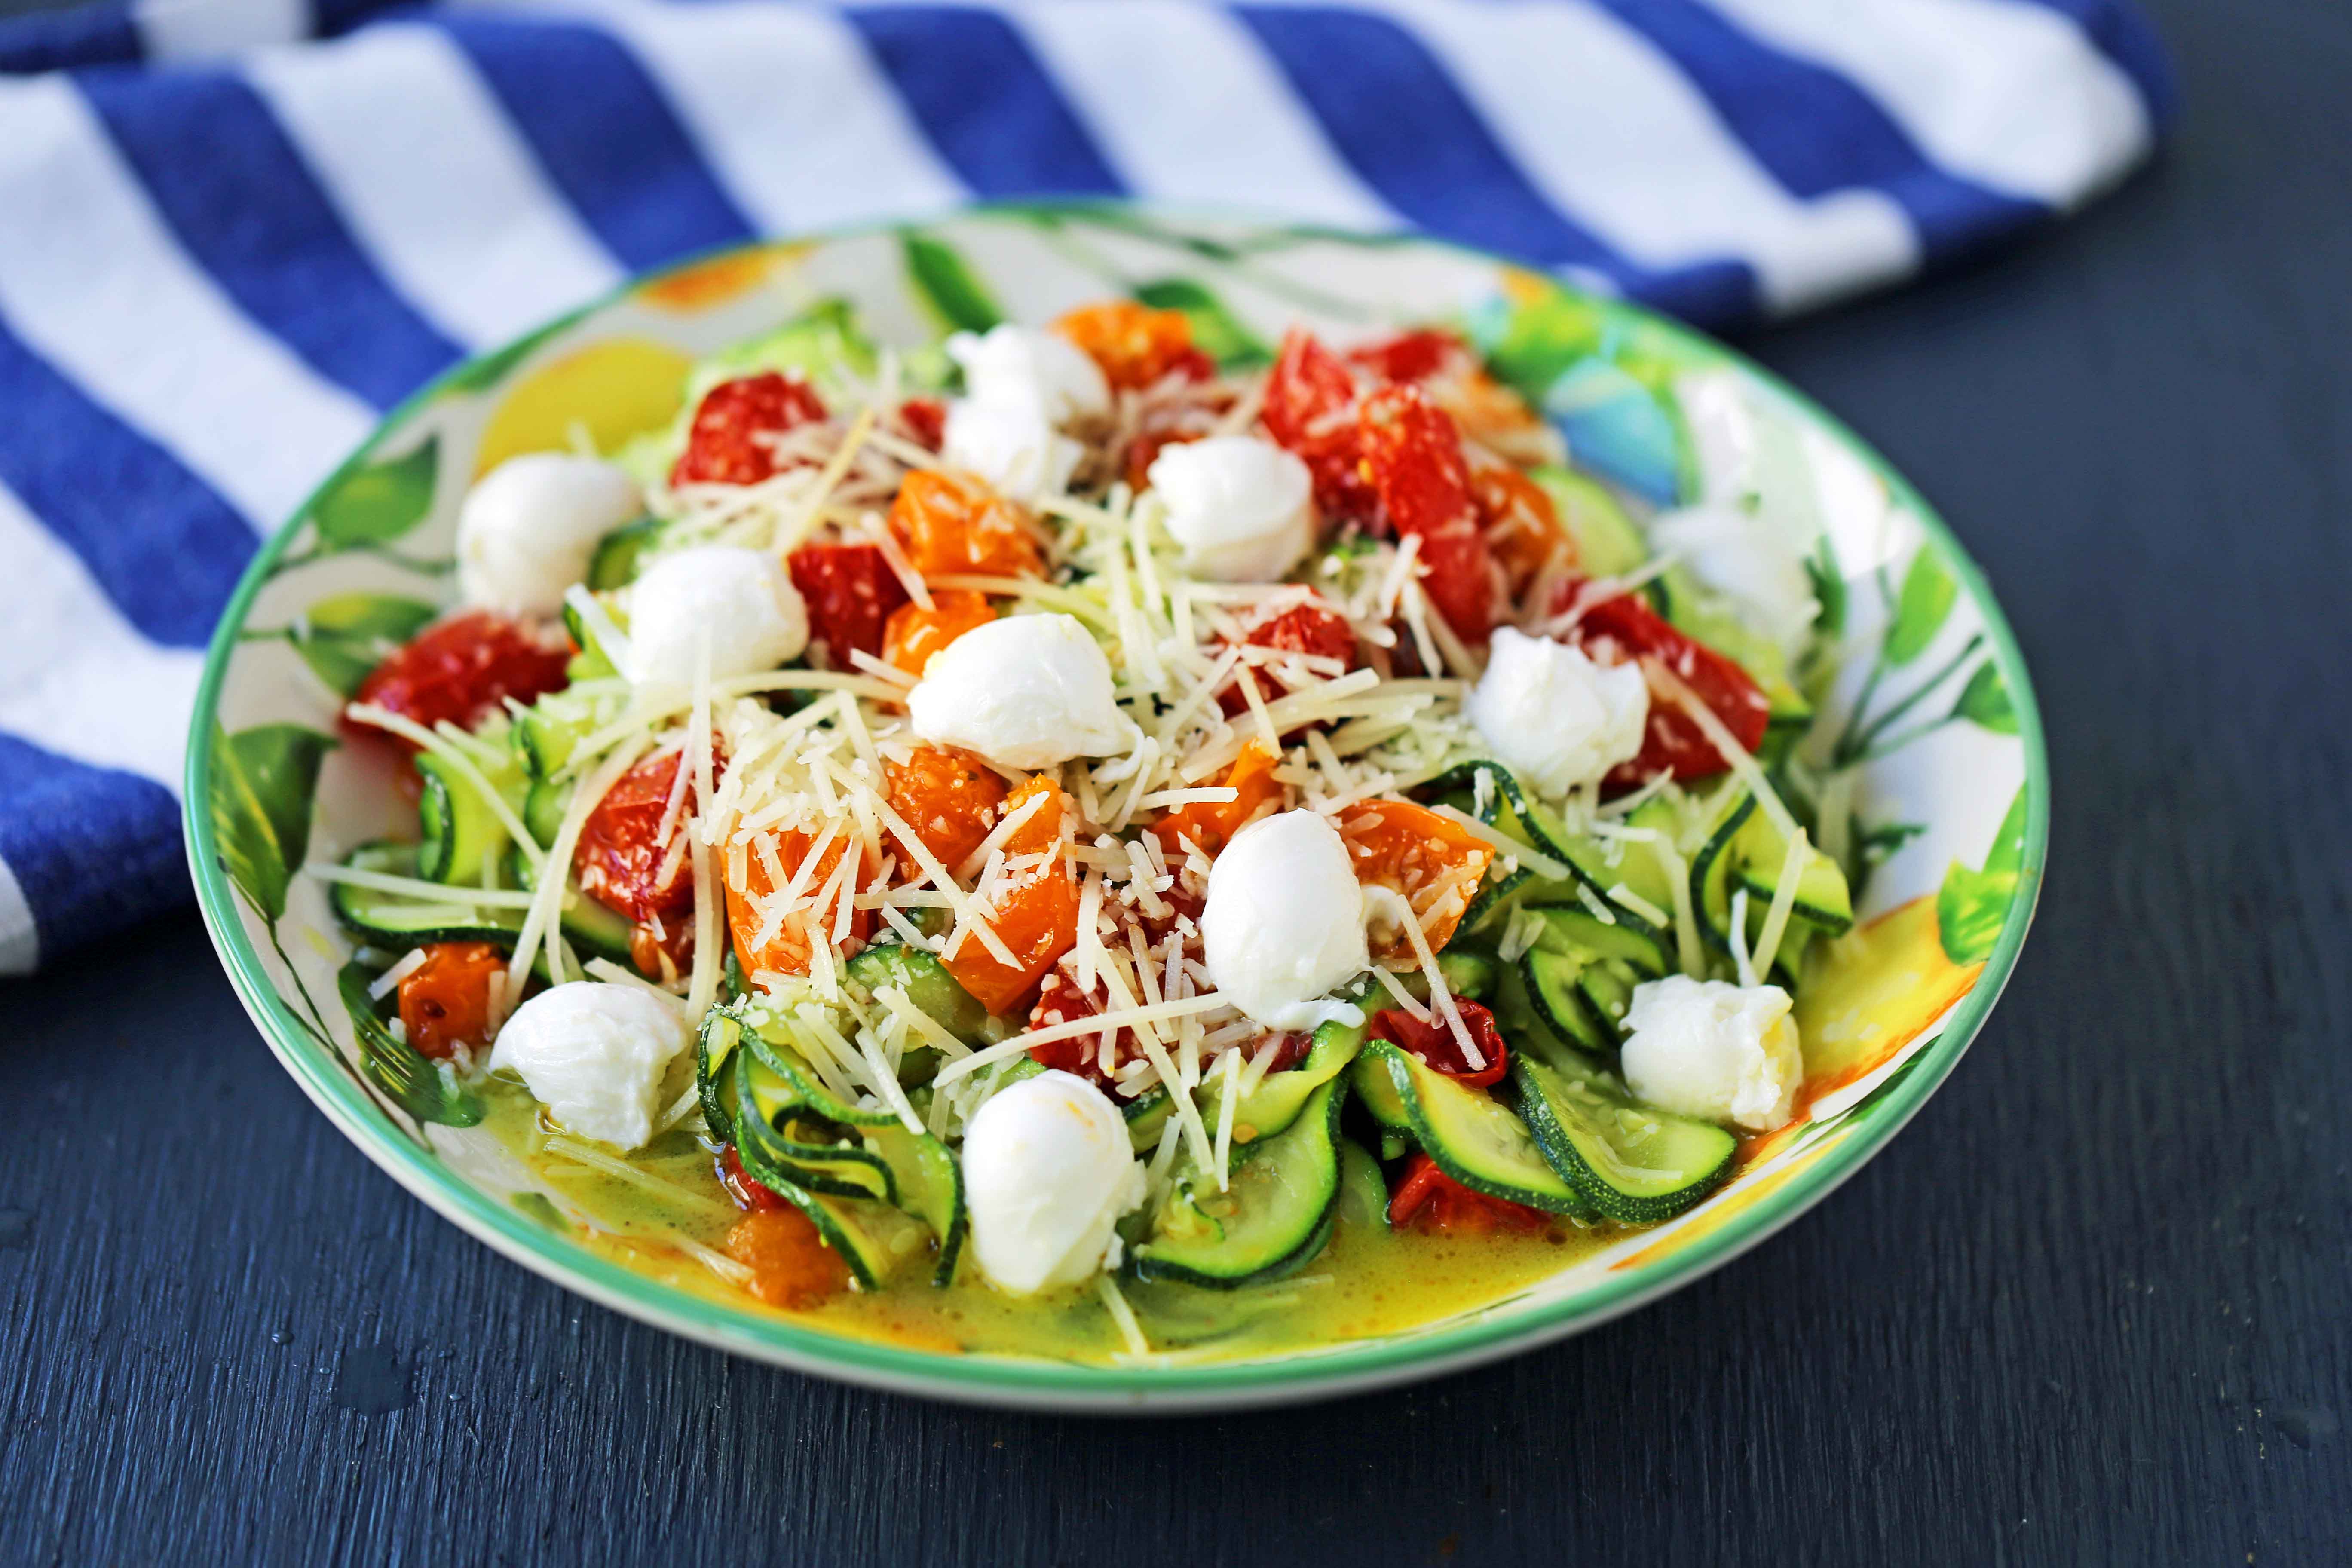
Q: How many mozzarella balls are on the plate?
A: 11